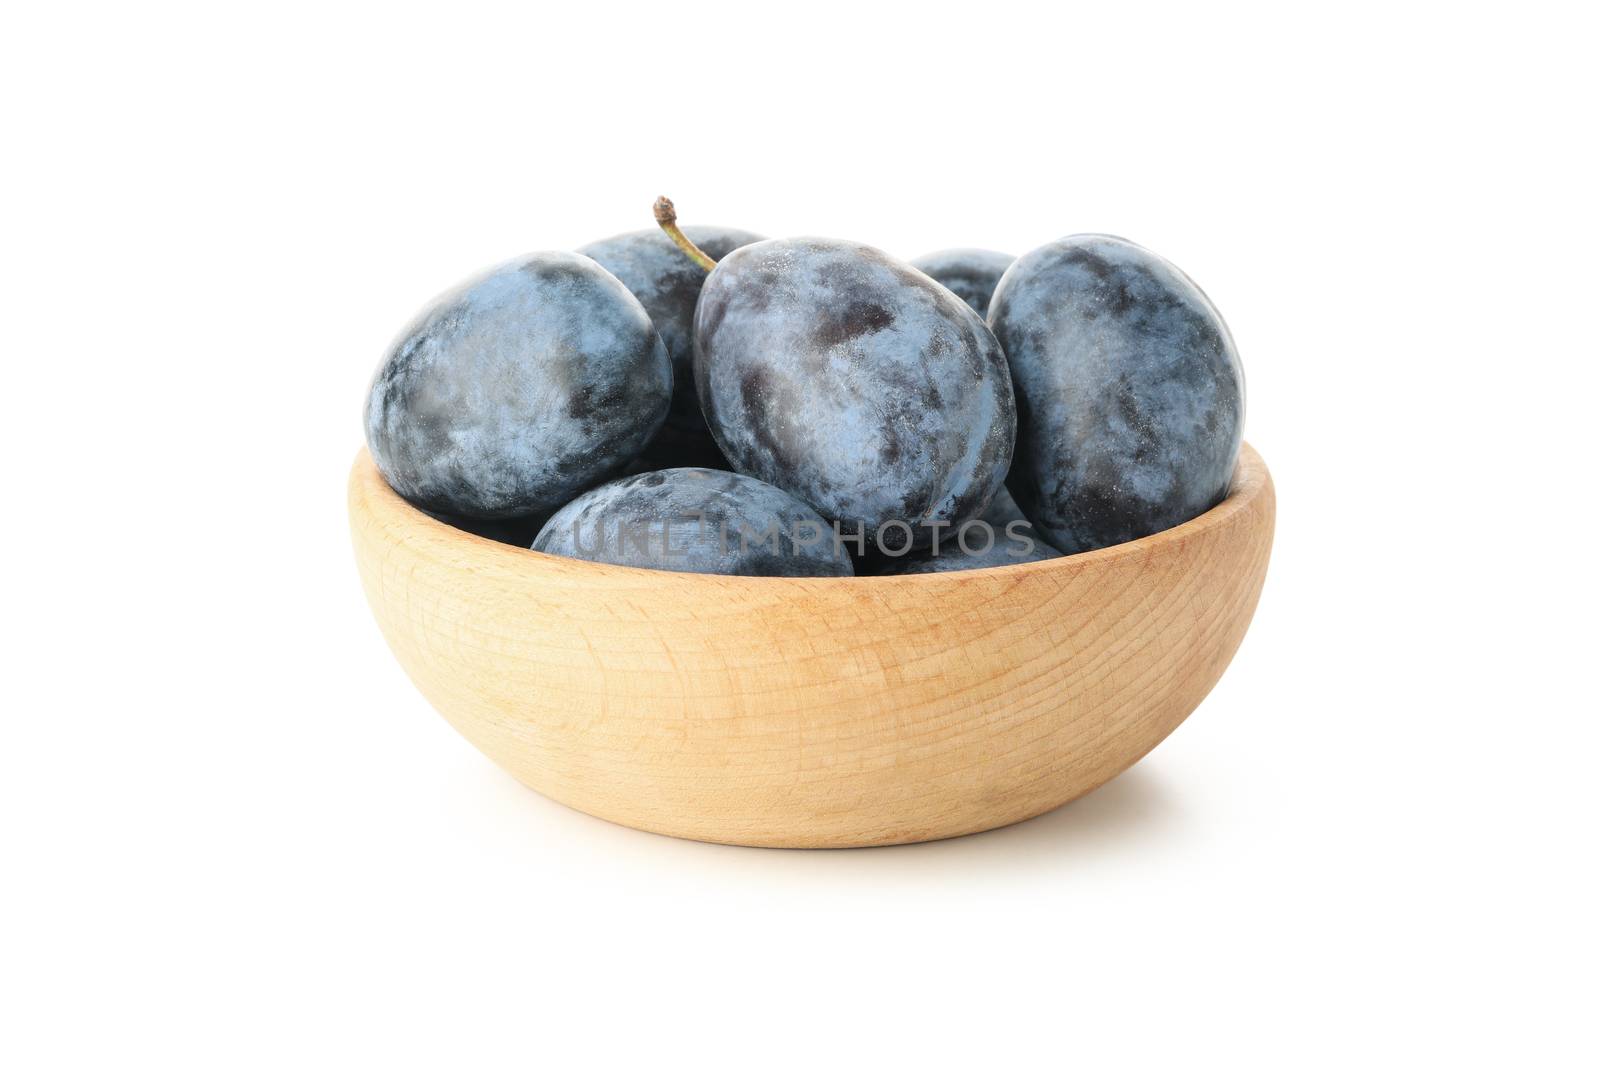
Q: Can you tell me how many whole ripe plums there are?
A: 7